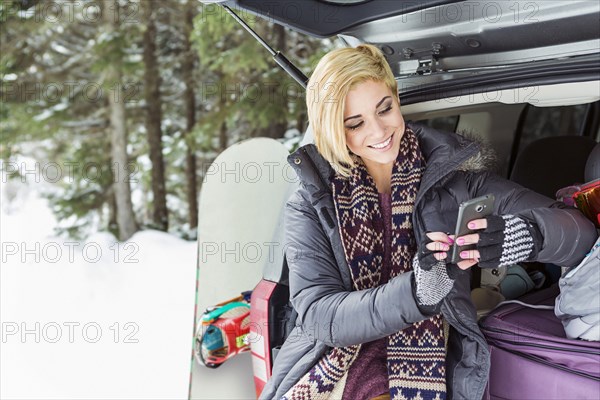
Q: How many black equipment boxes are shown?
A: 0